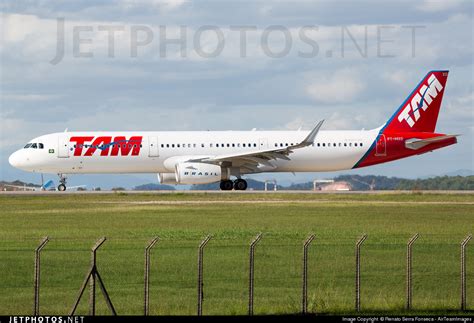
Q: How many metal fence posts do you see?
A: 9